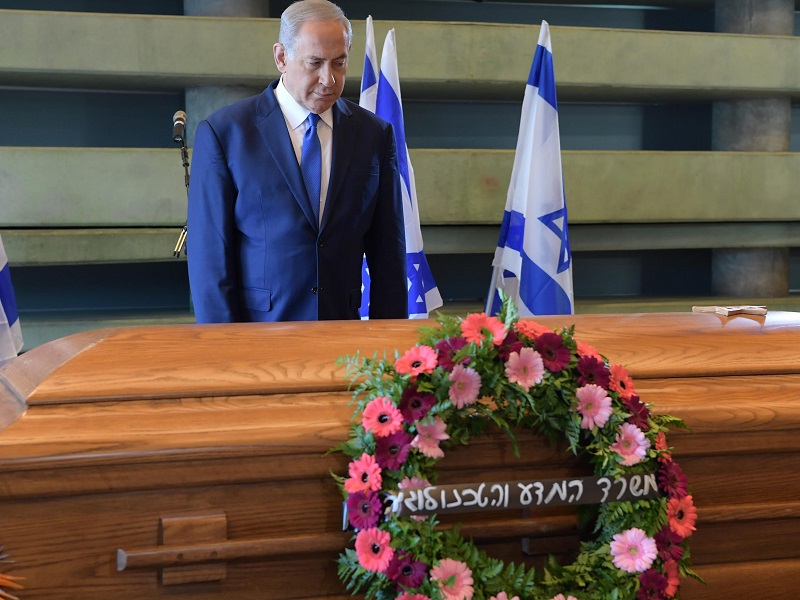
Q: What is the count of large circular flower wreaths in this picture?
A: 1